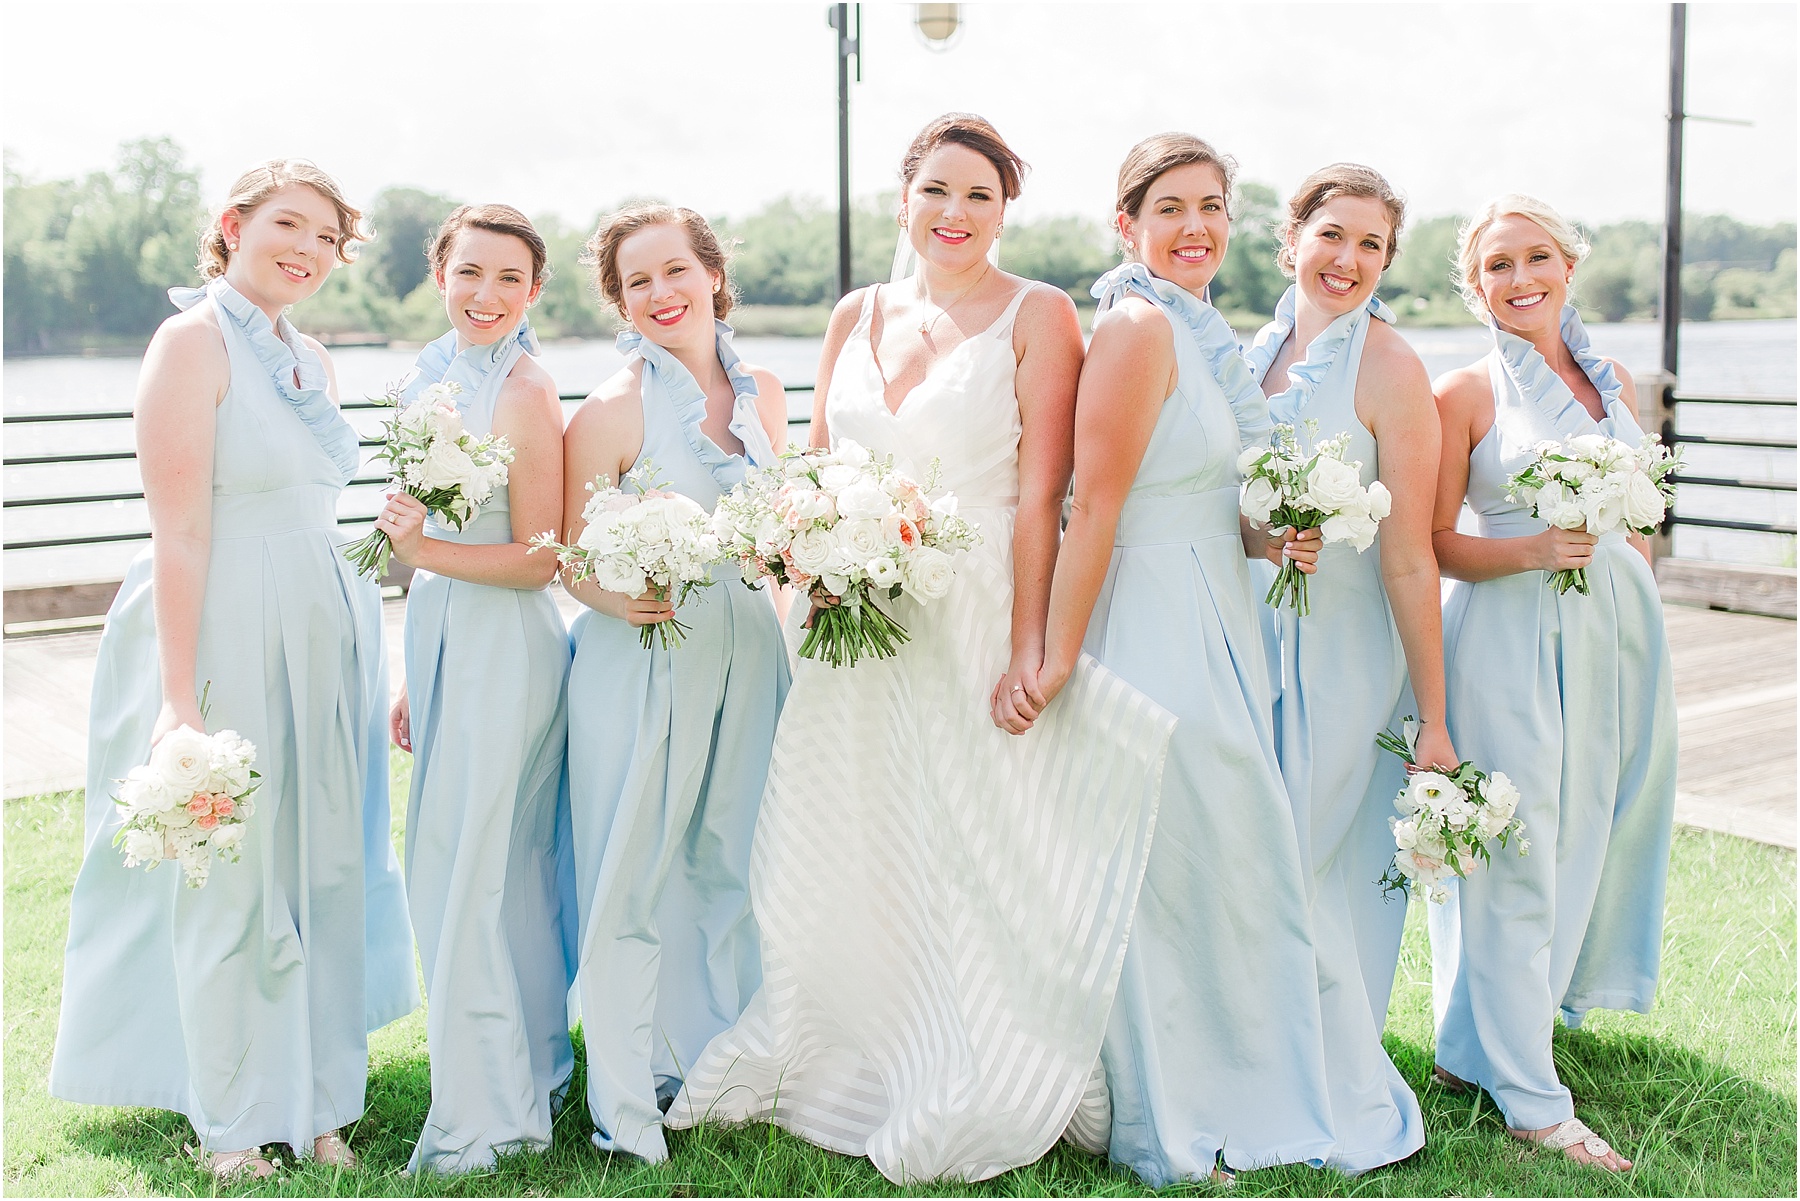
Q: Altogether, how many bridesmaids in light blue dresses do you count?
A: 6